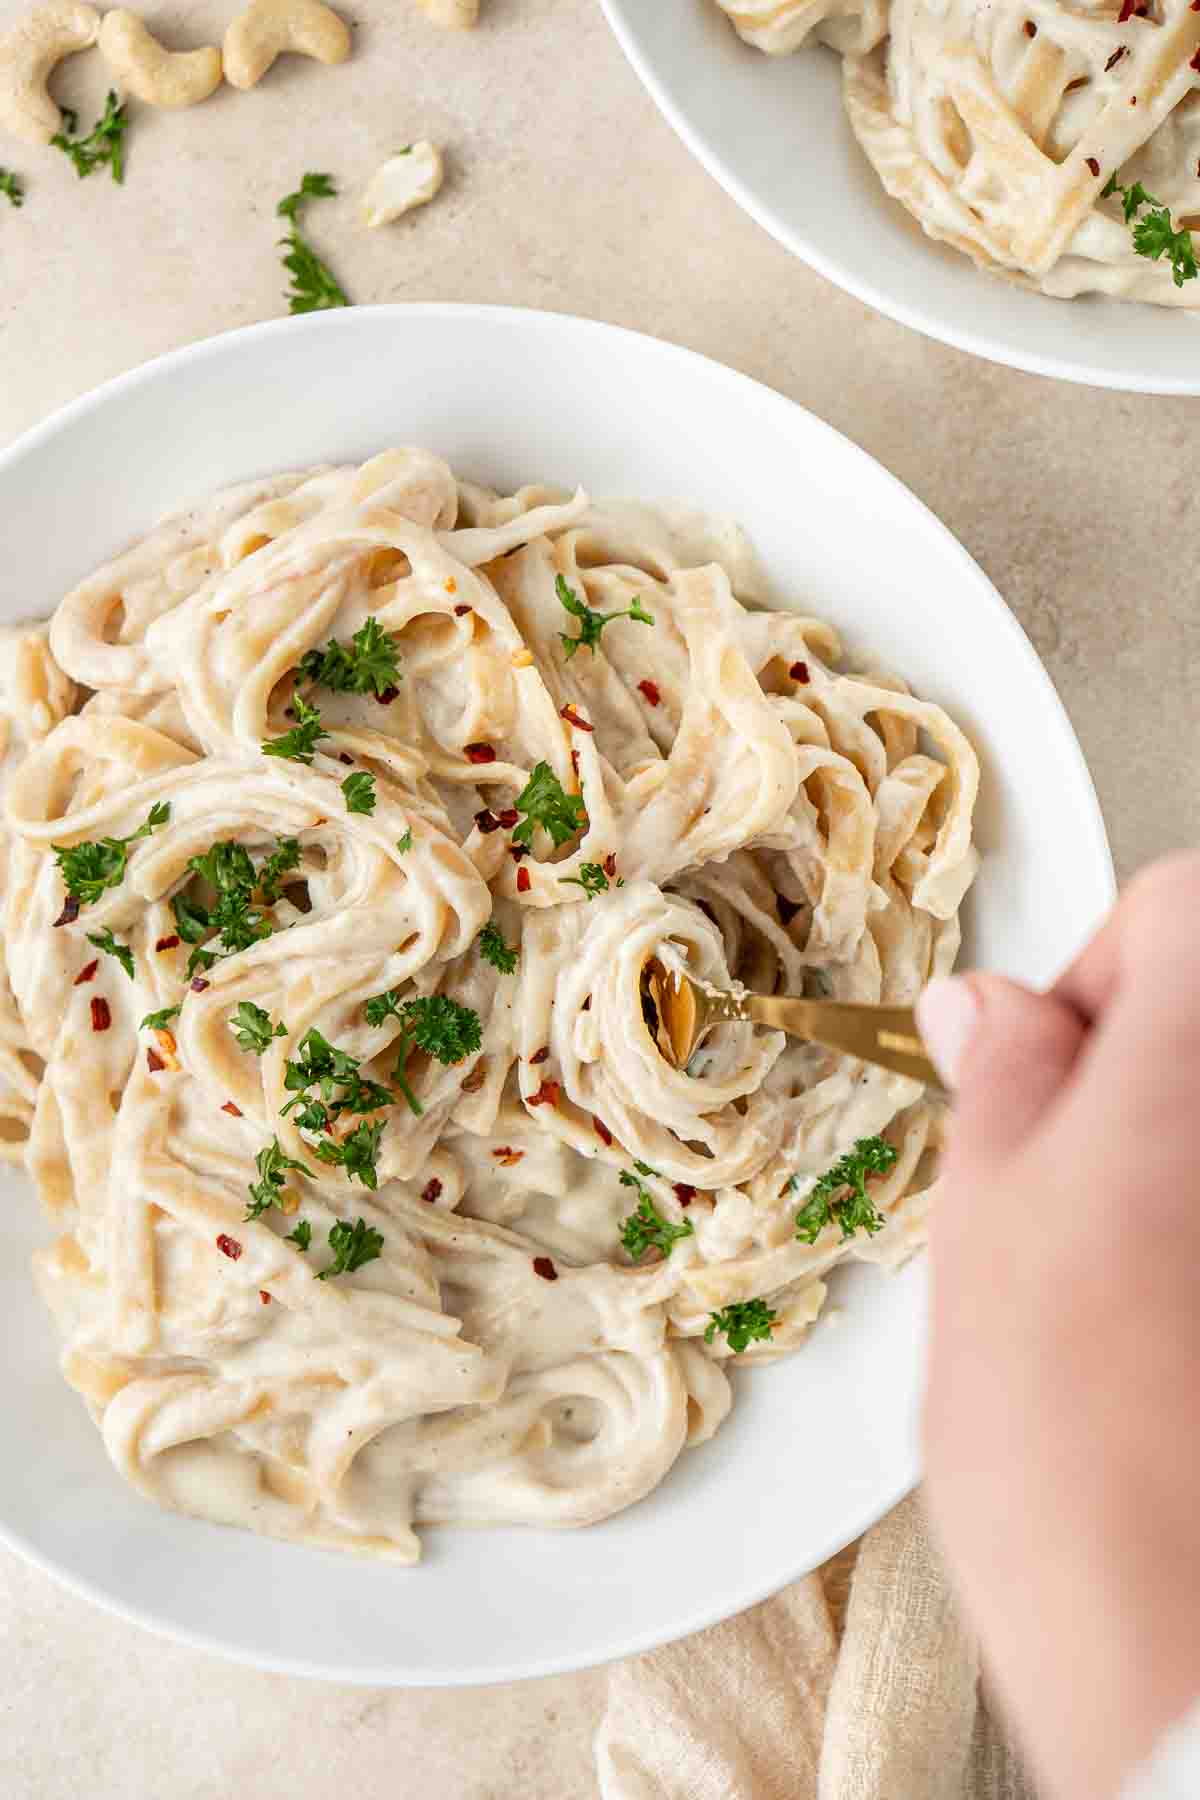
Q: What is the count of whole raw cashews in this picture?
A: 3